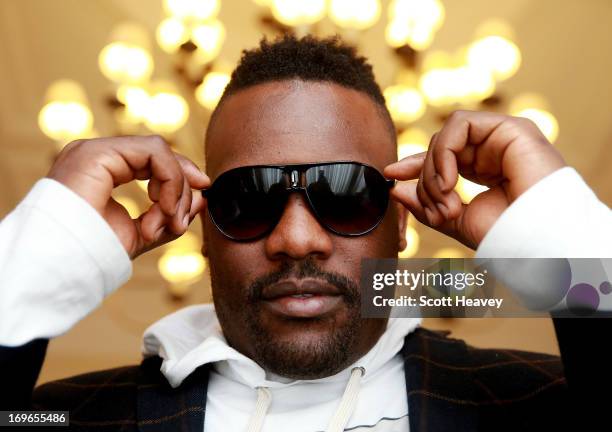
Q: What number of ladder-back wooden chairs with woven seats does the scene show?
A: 0